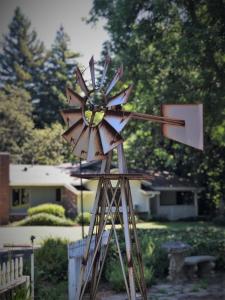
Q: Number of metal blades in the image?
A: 12